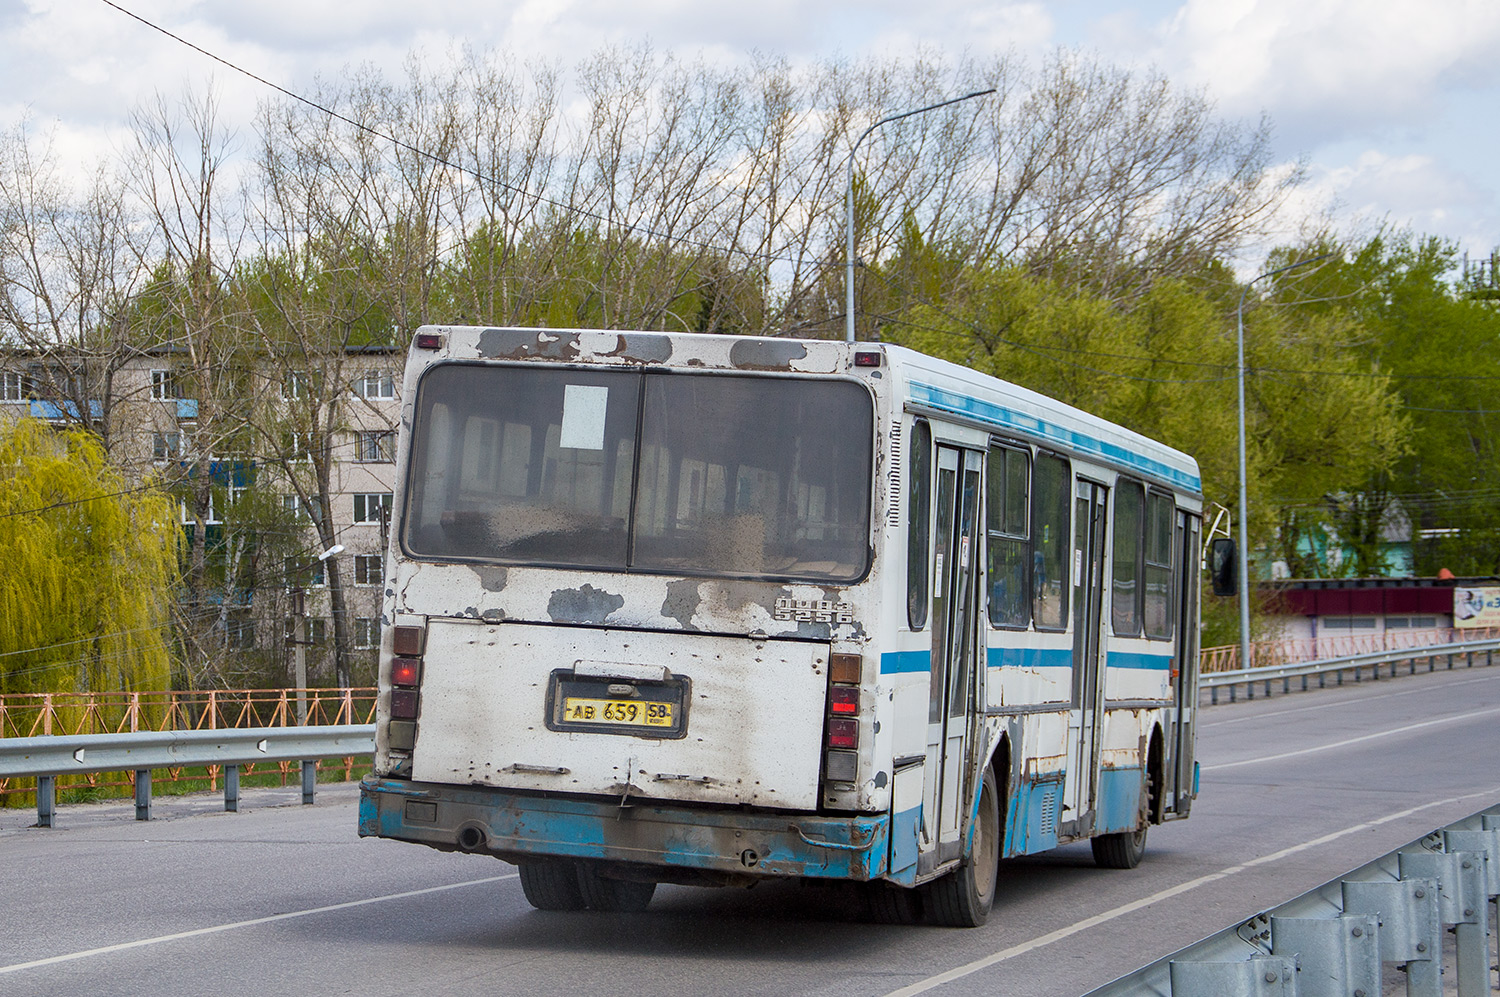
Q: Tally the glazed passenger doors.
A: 3